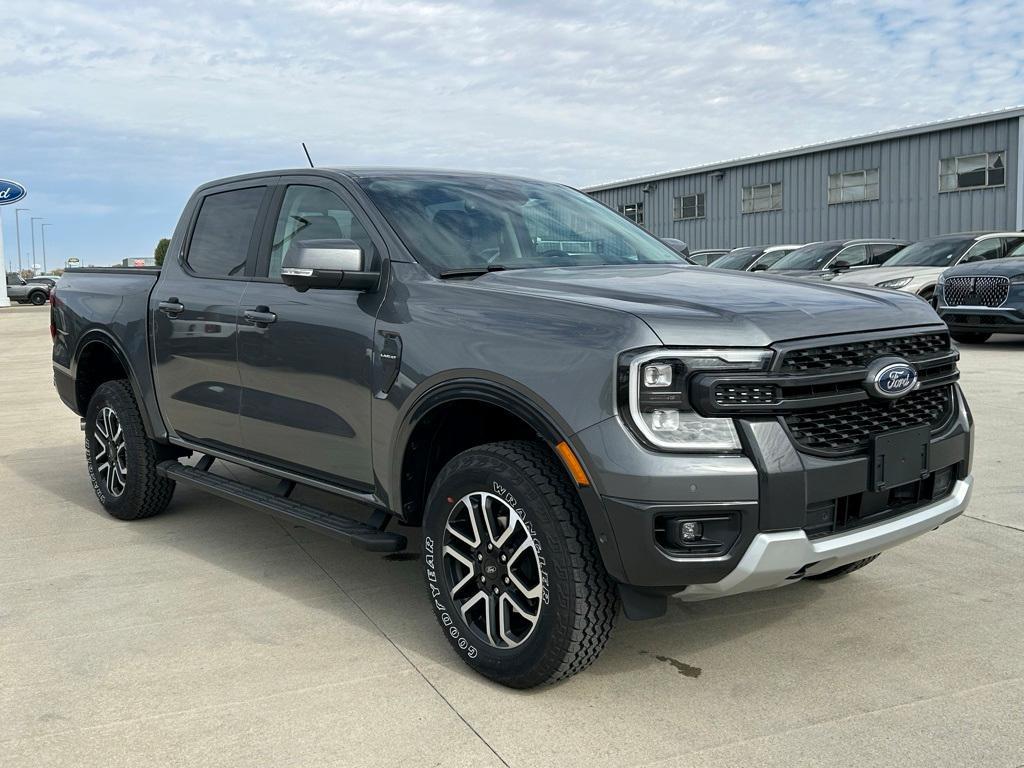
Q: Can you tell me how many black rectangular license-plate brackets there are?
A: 1